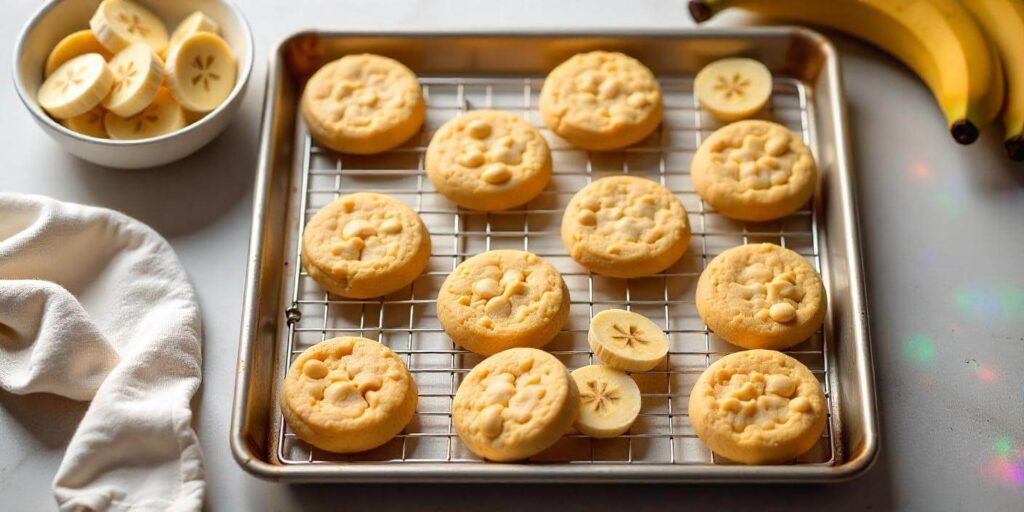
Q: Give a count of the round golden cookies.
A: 11